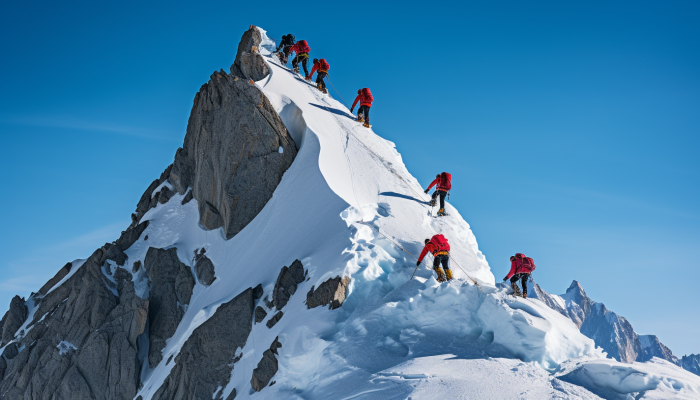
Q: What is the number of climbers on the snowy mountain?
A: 7